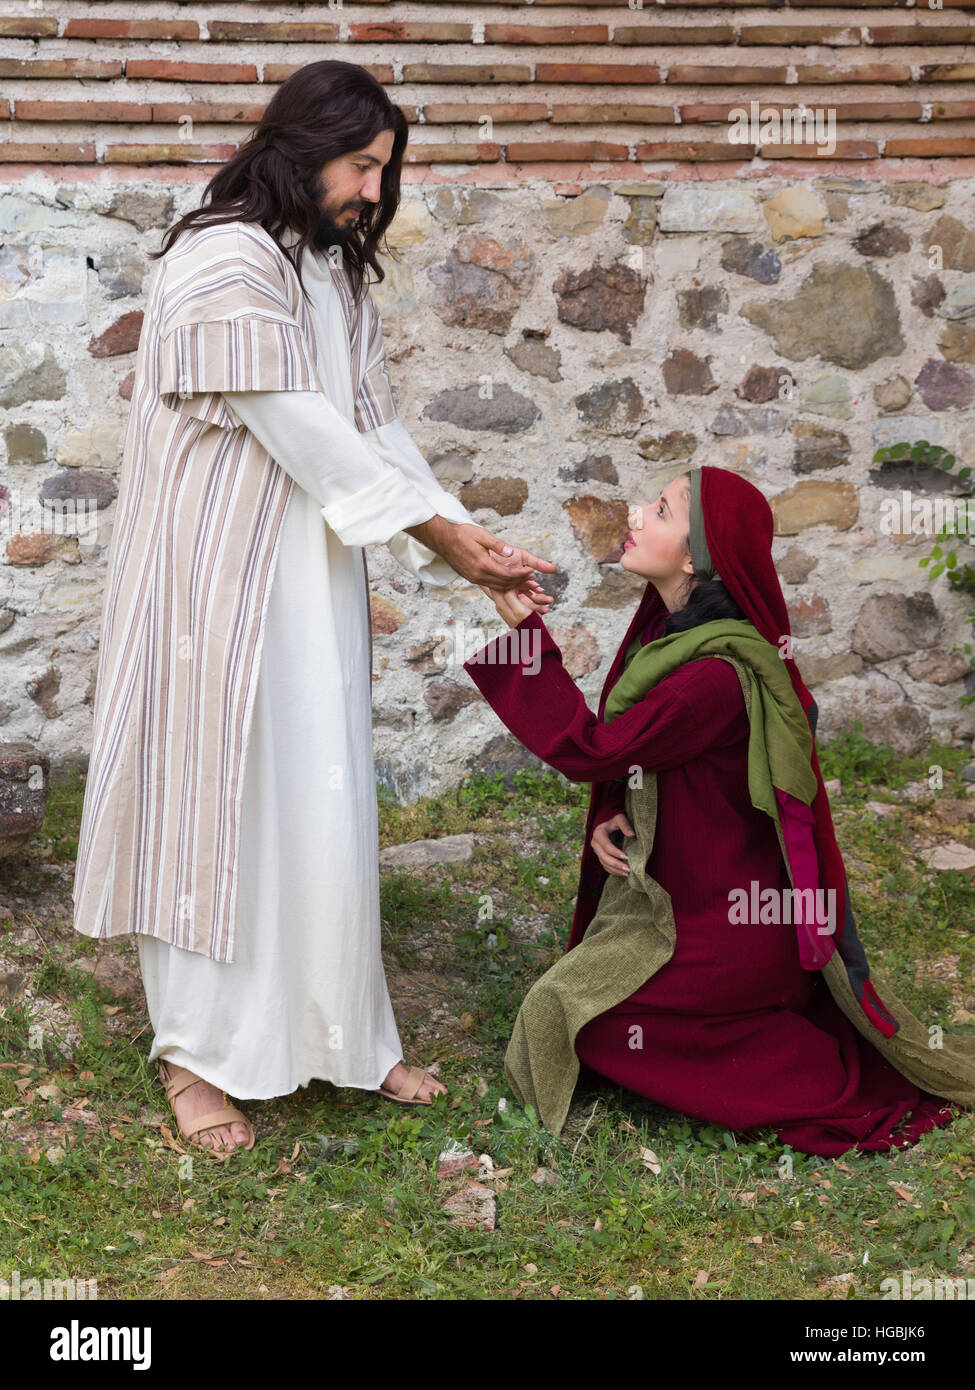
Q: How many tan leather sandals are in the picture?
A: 2